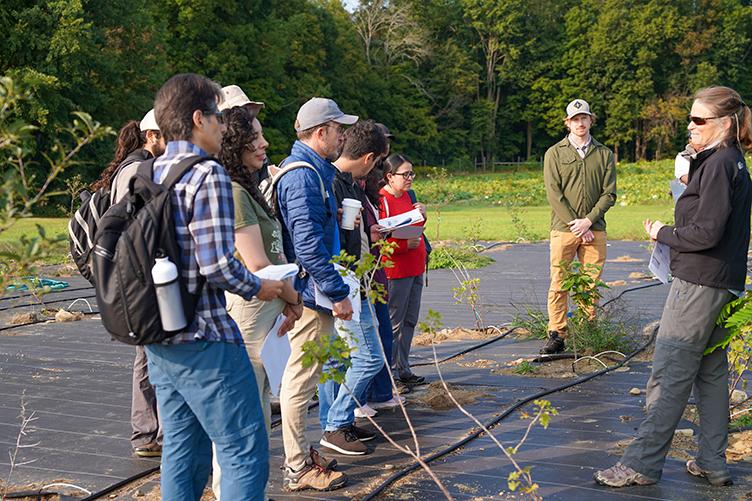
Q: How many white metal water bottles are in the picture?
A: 1